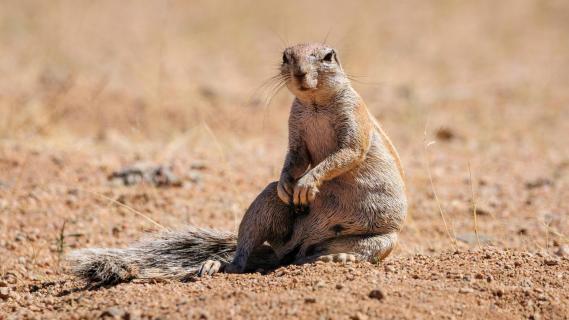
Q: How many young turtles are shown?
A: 0